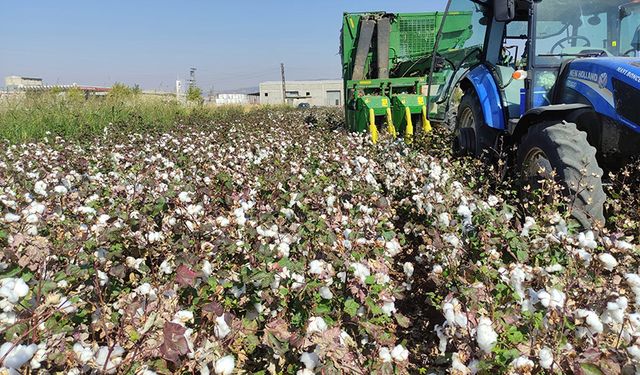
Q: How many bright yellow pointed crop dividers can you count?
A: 4